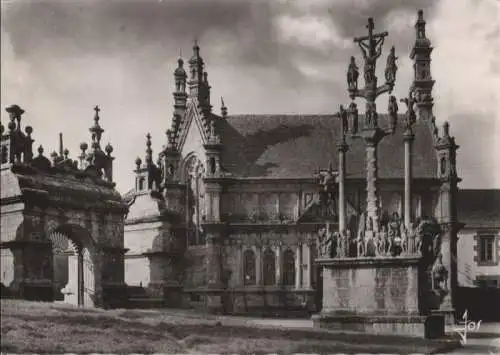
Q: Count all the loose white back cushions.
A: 0